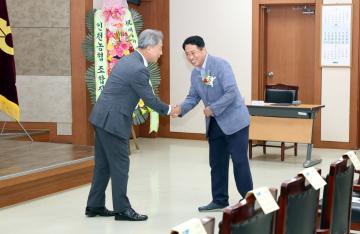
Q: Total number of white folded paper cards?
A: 4